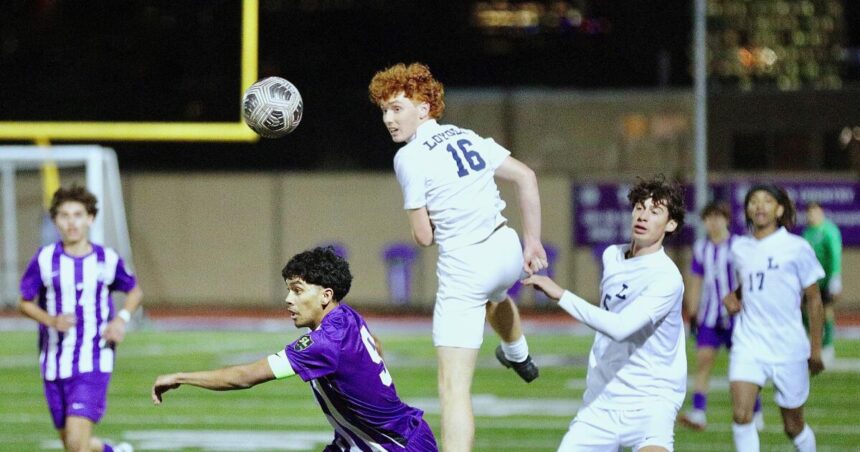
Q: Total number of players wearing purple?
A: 3